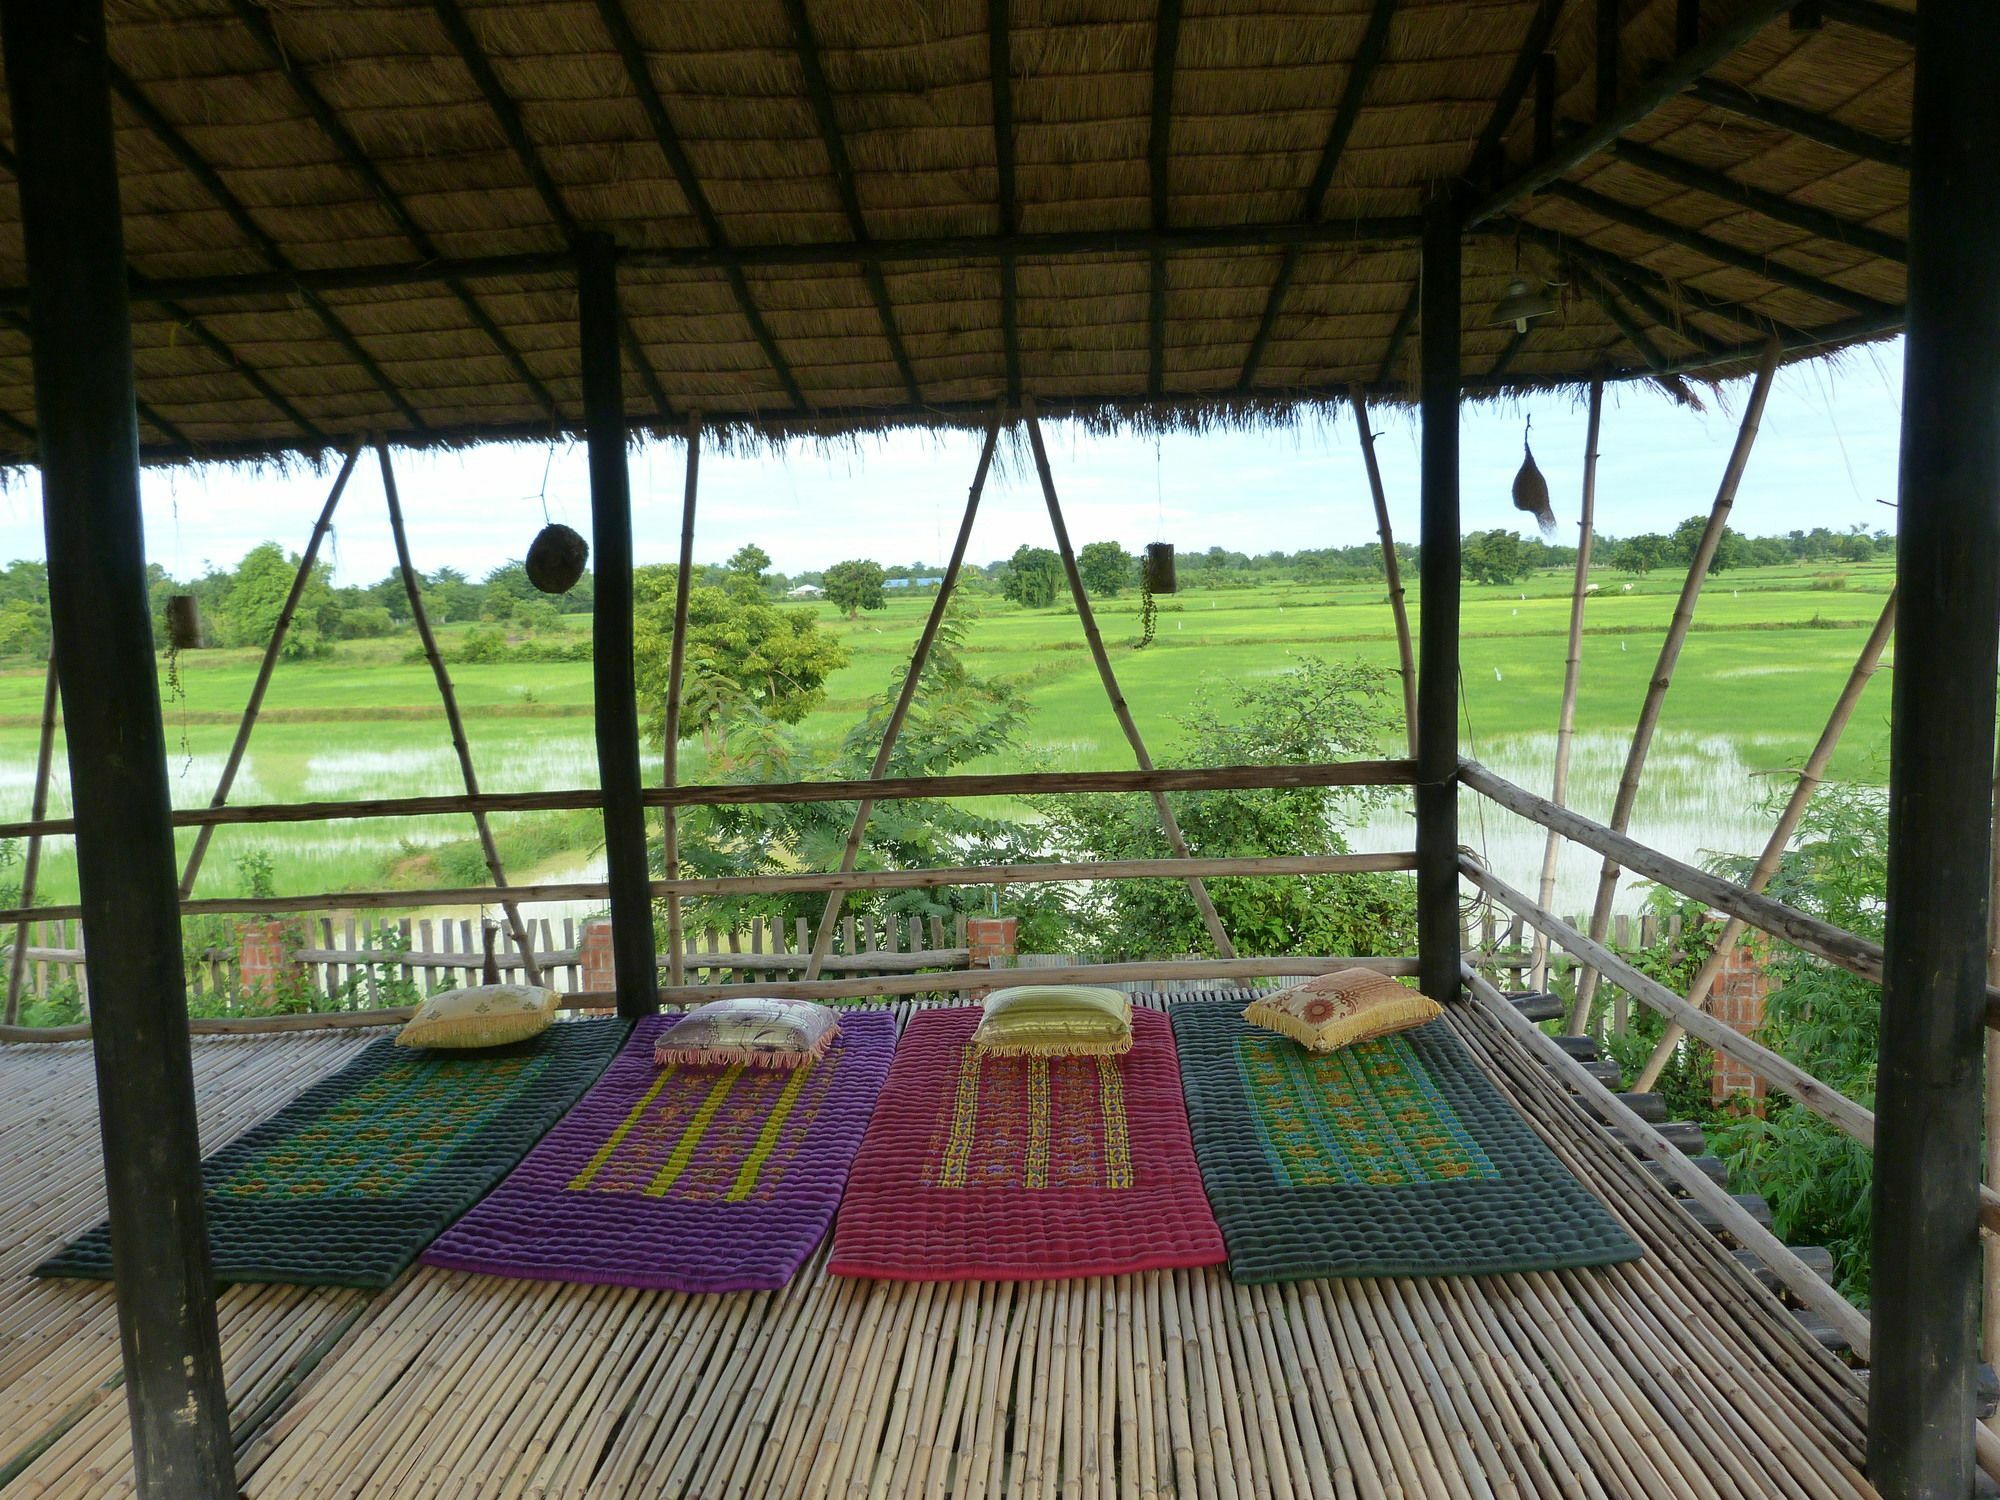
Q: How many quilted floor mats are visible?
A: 4